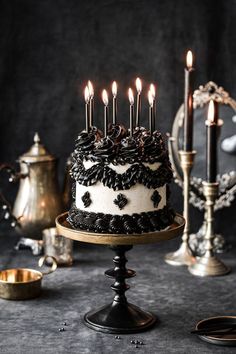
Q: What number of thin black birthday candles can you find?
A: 8